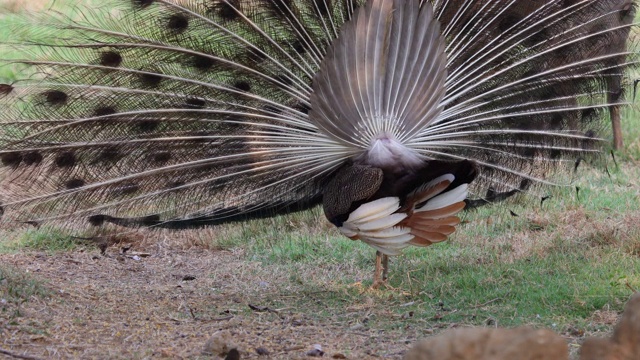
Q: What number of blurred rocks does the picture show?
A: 2